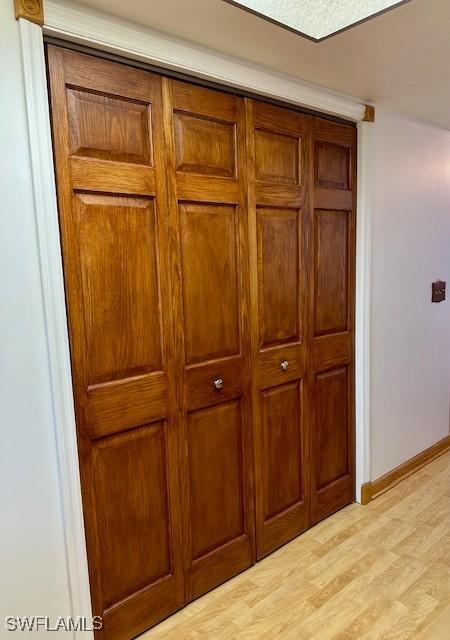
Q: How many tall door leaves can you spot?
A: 4